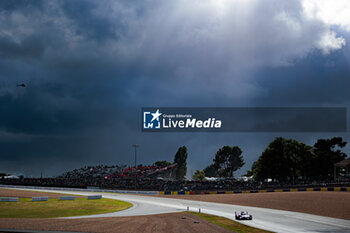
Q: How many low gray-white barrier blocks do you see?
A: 4